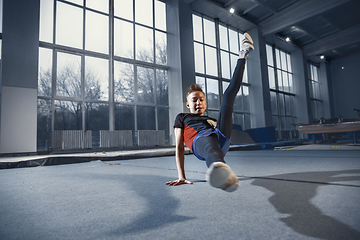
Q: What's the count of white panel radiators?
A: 3